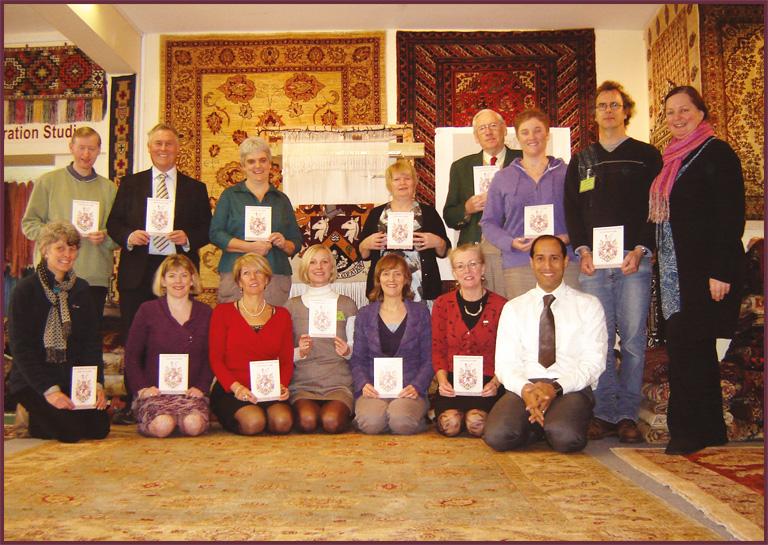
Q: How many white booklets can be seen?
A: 13